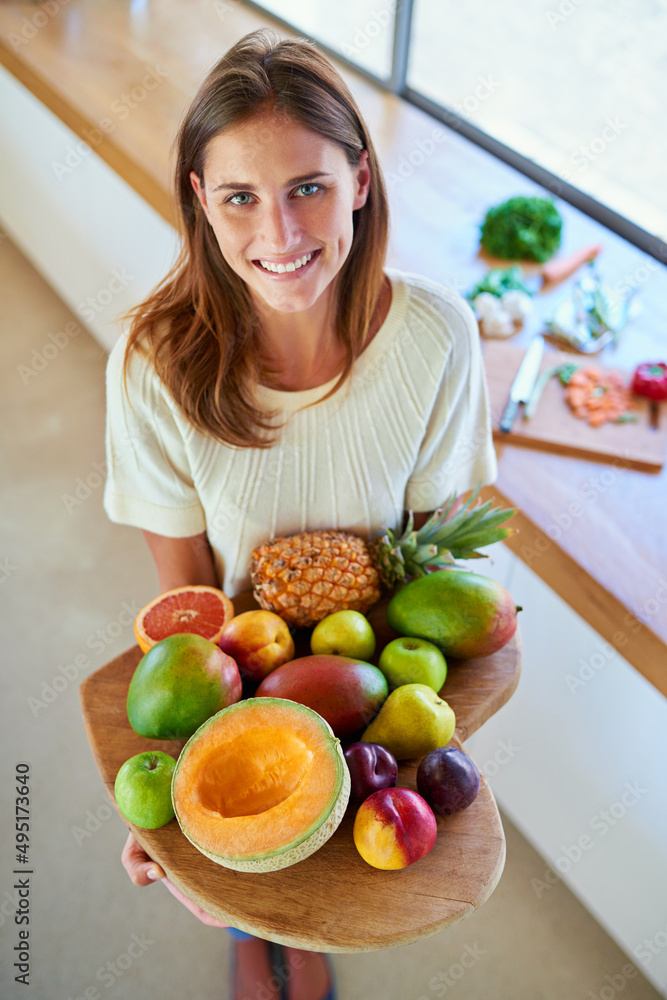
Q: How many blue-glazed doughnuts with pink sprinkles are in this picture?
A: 0